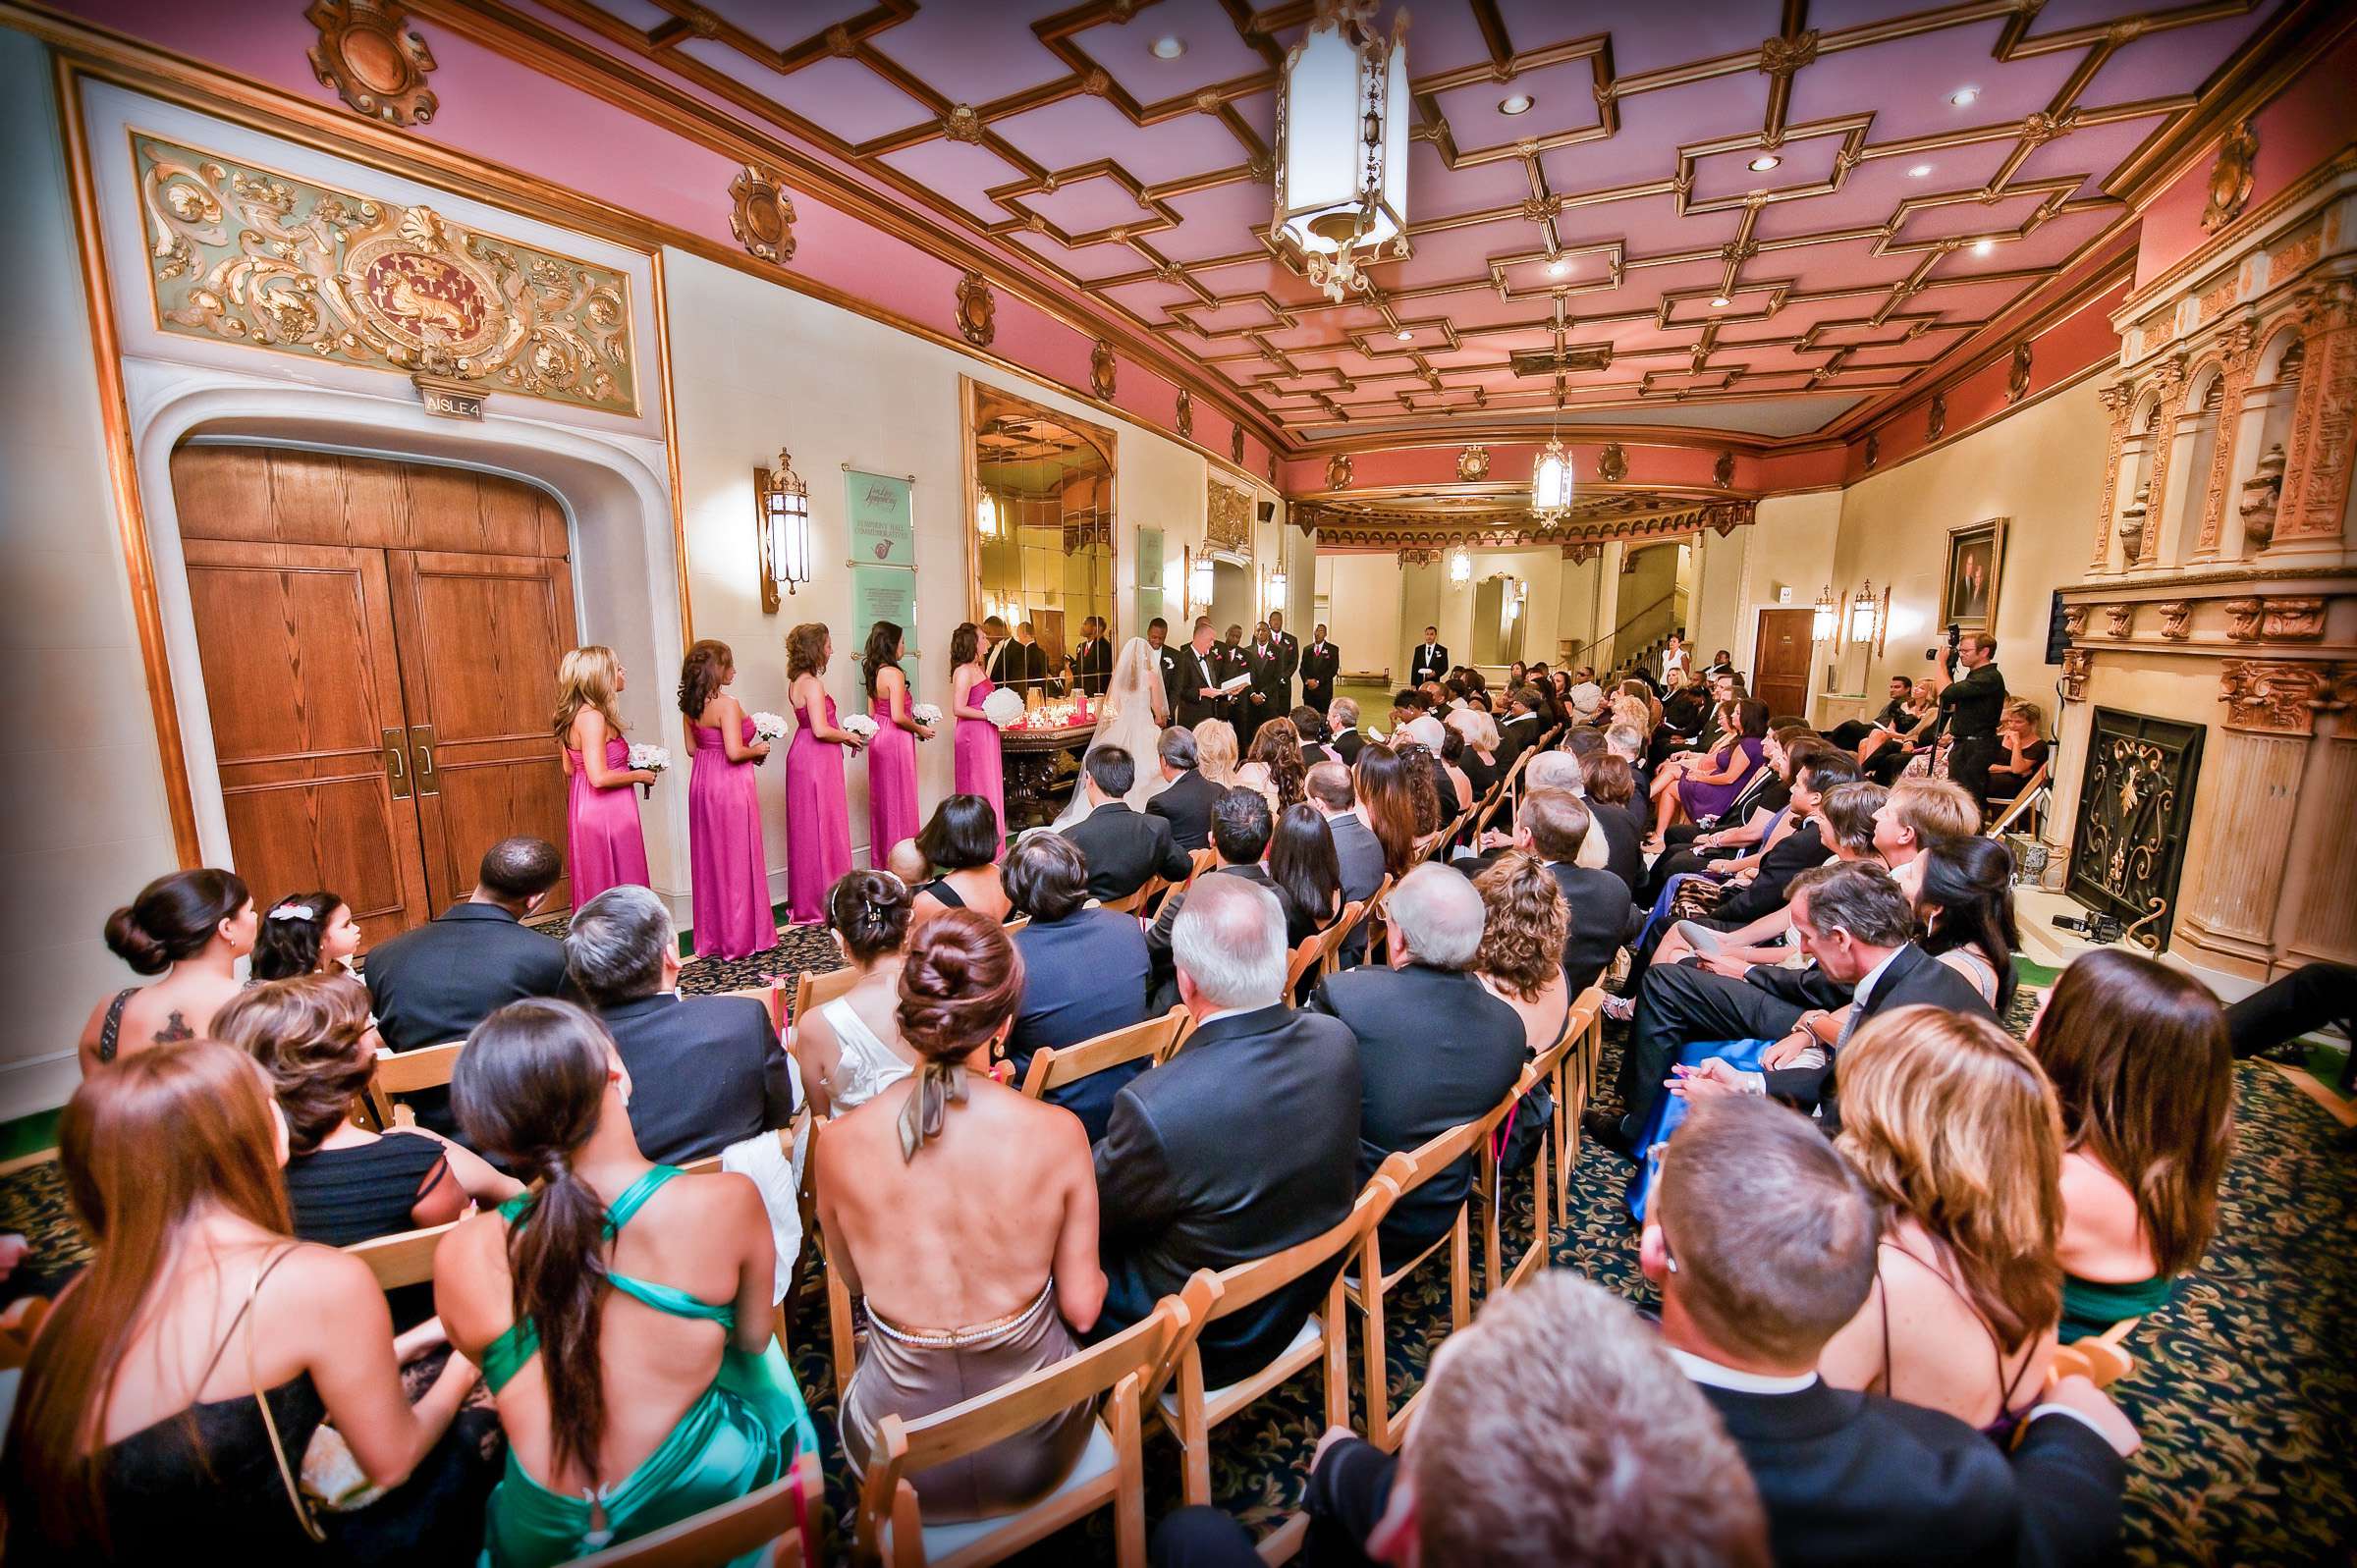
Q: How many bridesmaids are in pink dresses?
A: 5